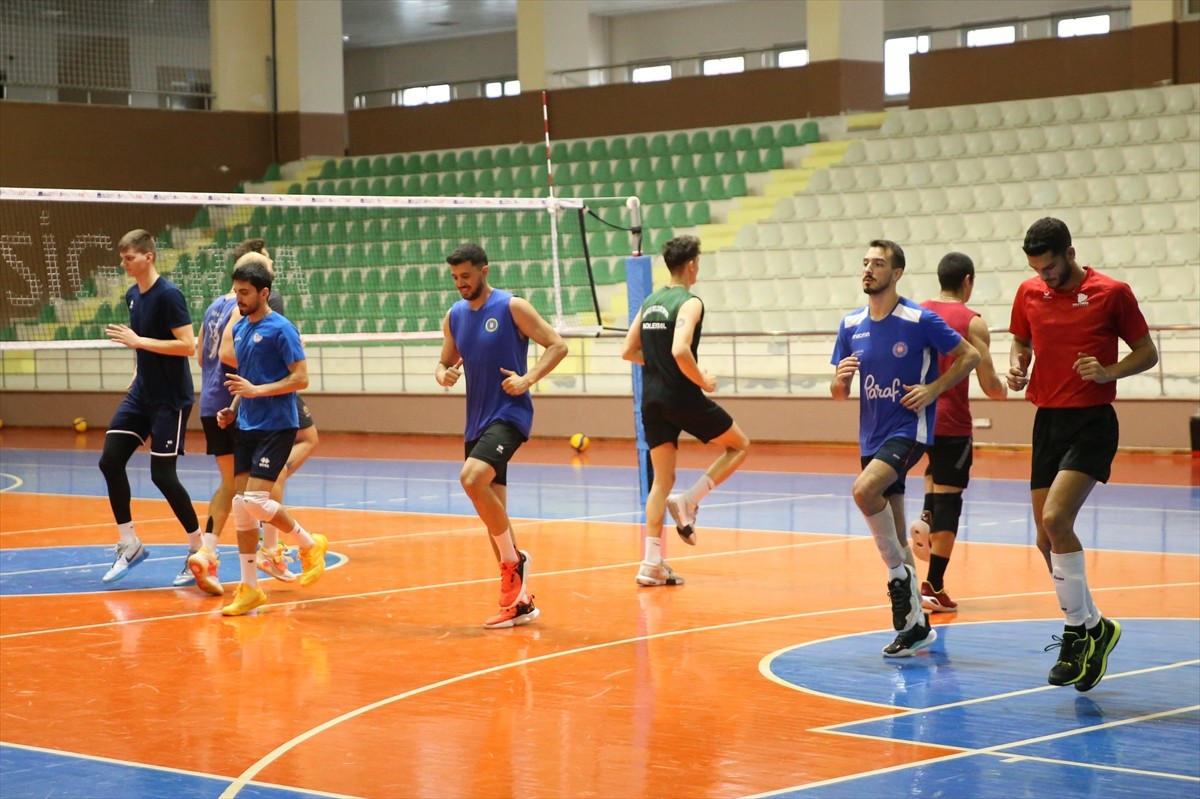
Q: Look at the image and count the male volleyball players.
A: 9